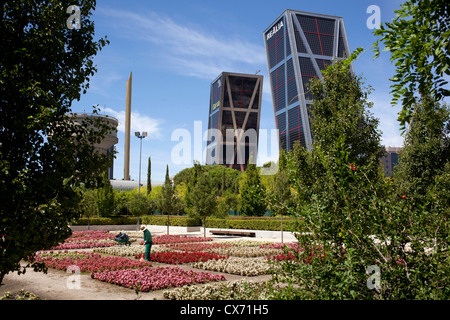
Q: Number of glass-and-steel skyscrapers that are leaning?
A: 2